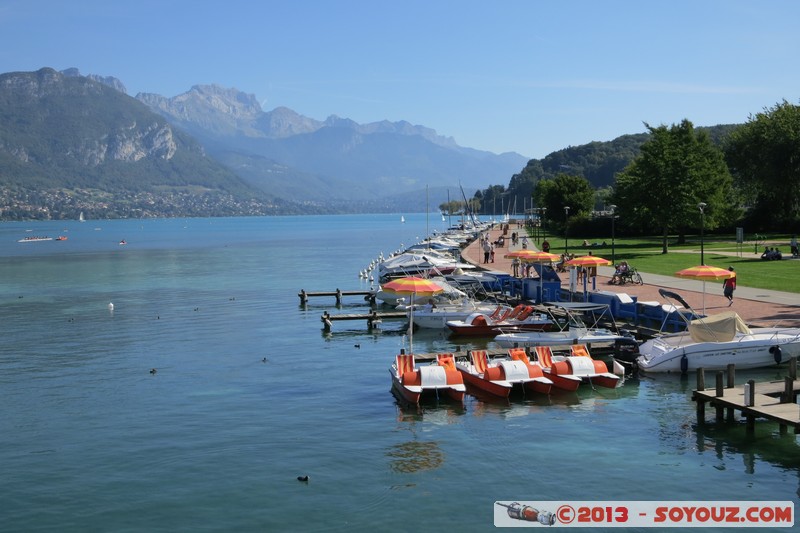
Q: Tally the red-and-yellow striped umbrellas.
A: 5